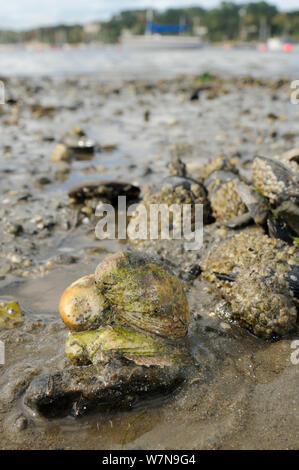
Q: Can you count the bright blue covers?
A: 1